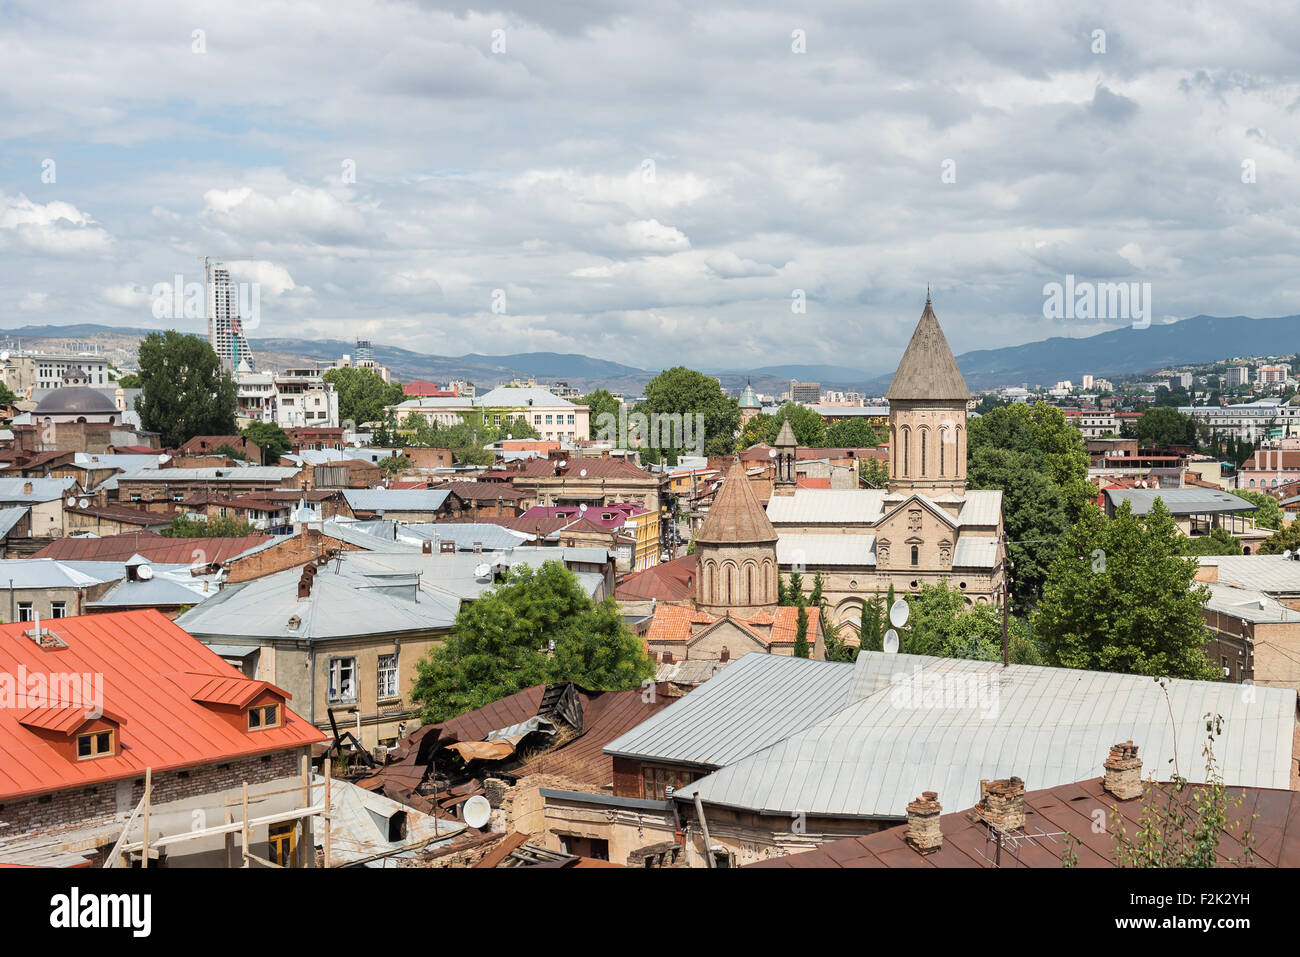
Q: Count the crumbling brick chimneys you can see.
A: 3